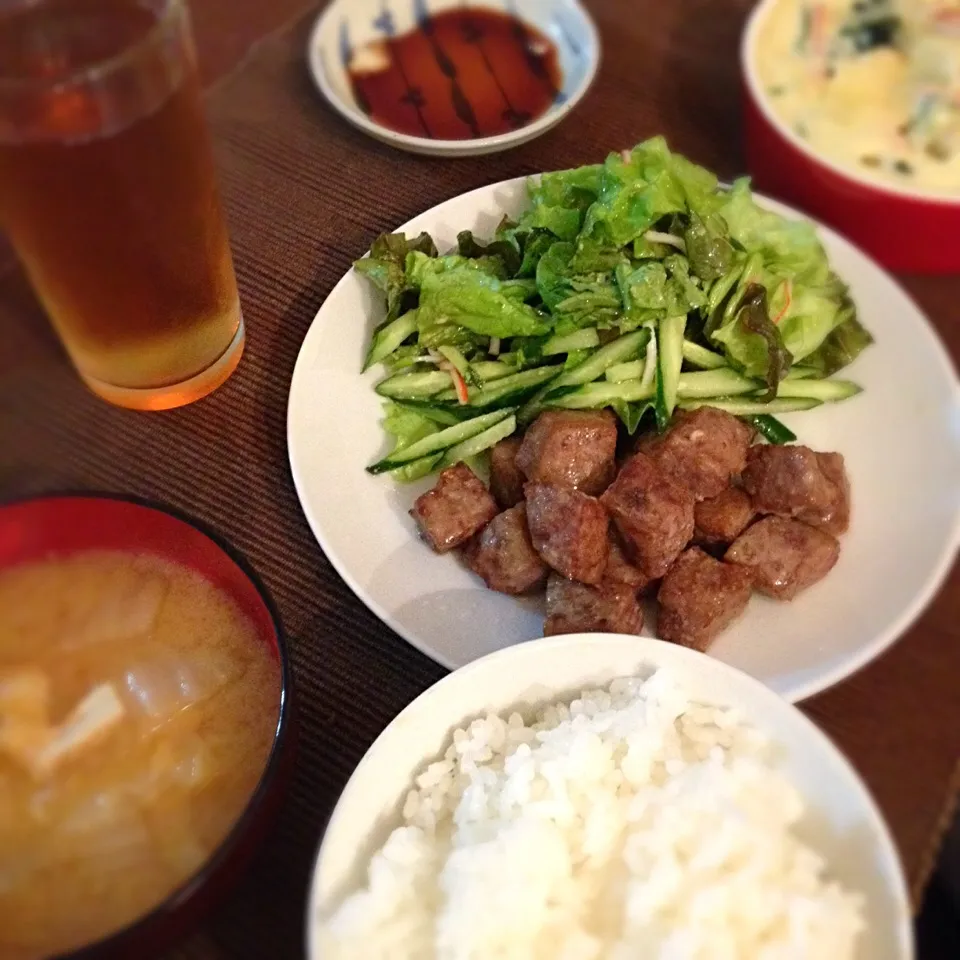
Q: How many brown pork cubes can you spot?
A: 13